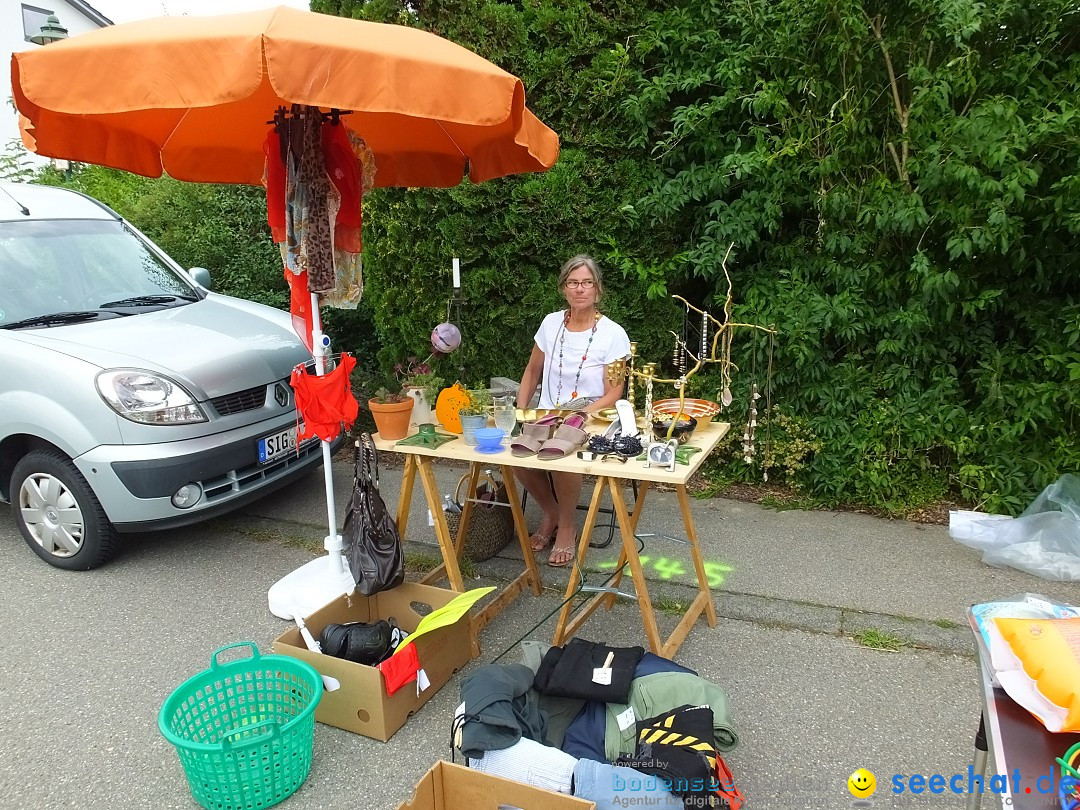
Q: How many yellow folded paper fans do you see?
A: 0